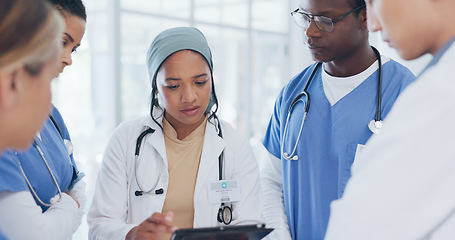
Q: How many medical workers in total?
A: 5